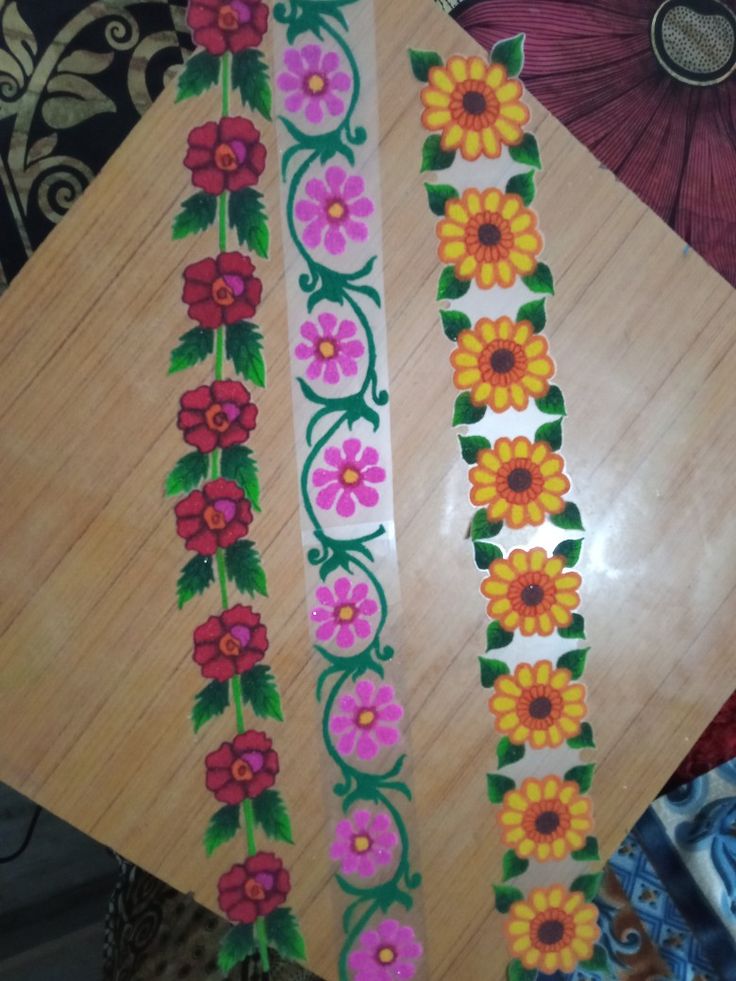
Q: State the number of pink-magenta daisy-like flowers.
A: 8